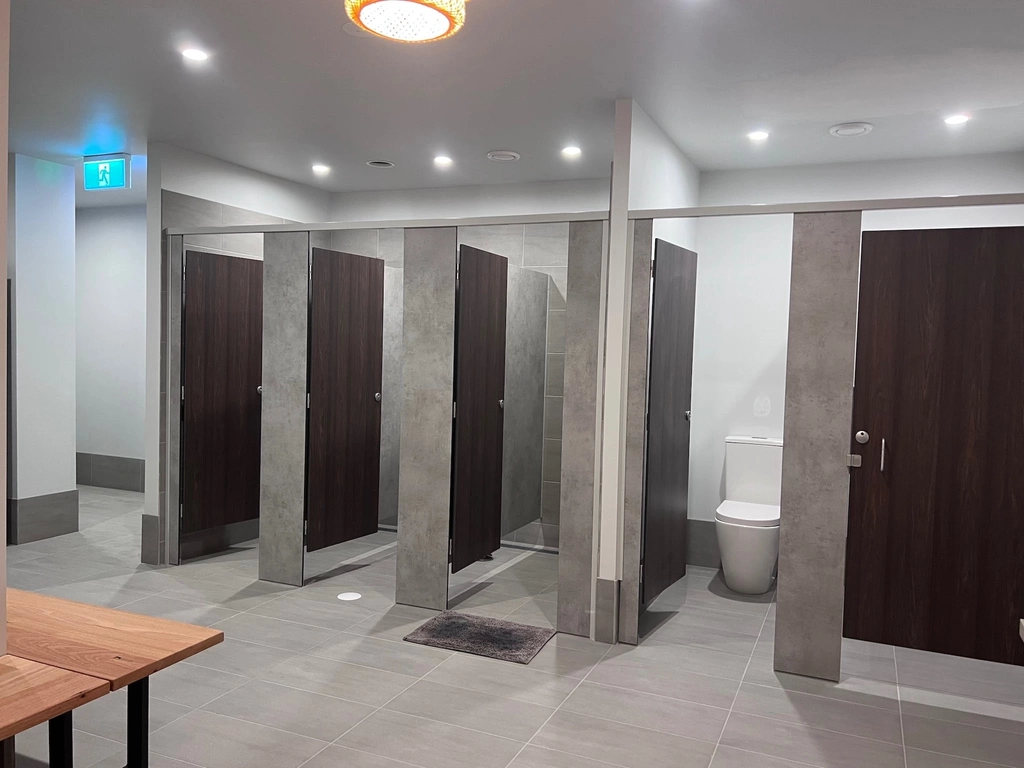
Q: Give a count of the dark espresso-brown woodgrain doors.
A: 5